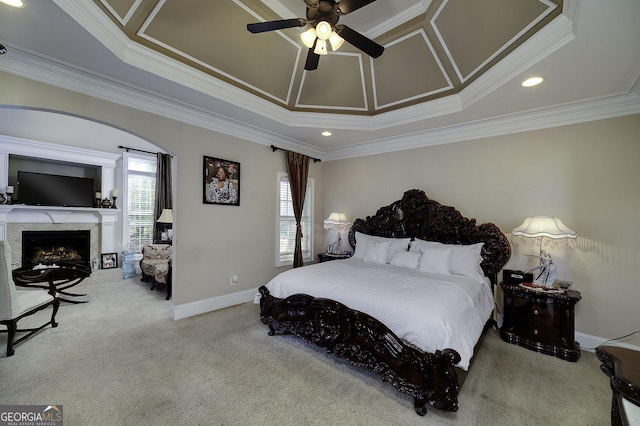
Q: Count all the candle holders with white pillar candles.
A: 3